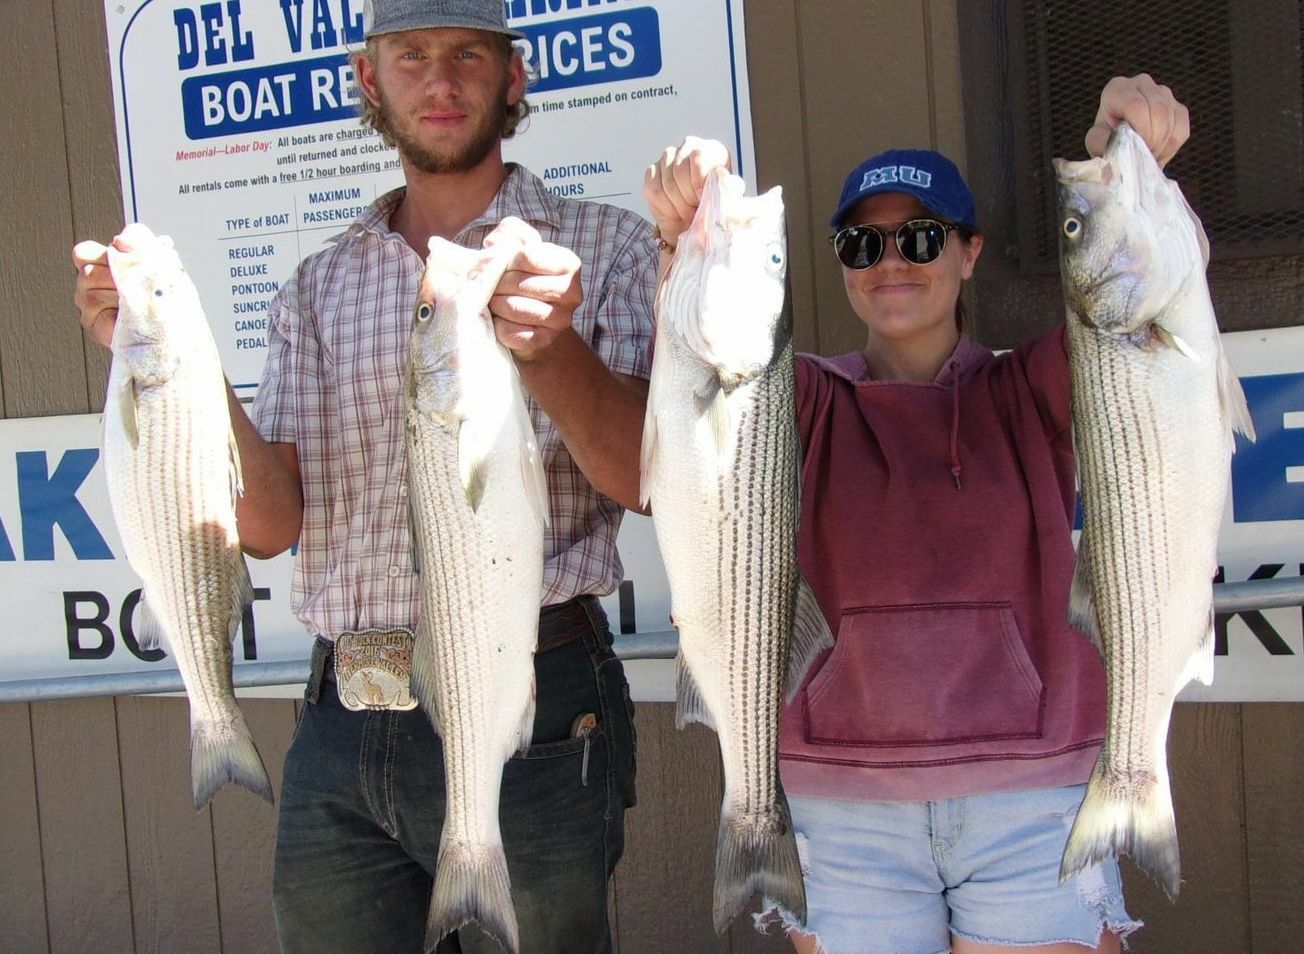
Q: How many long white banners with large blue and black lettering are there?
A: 1